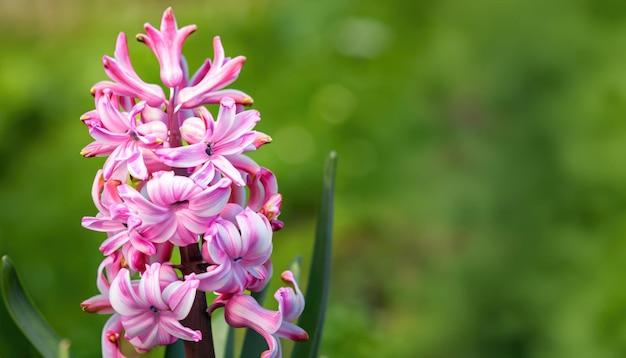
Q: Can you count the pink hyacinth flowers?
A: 1